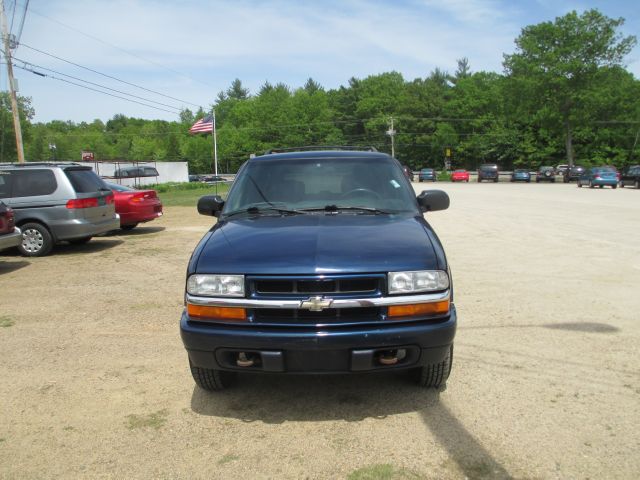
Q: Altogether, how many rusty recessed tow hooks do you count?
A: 2